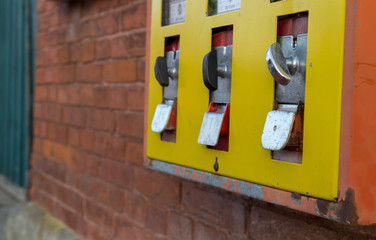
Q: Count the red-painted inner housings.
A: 3